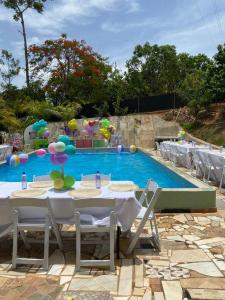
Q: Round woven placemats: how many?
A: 5